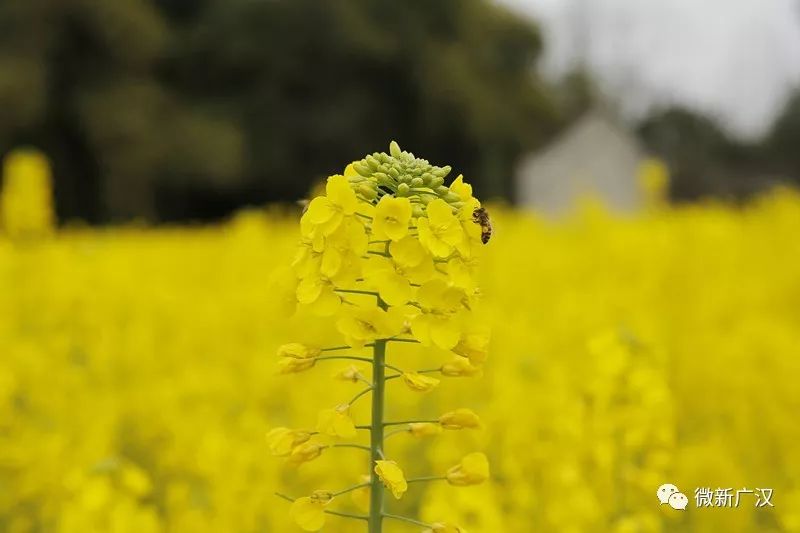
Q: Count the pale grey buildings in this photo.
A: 1